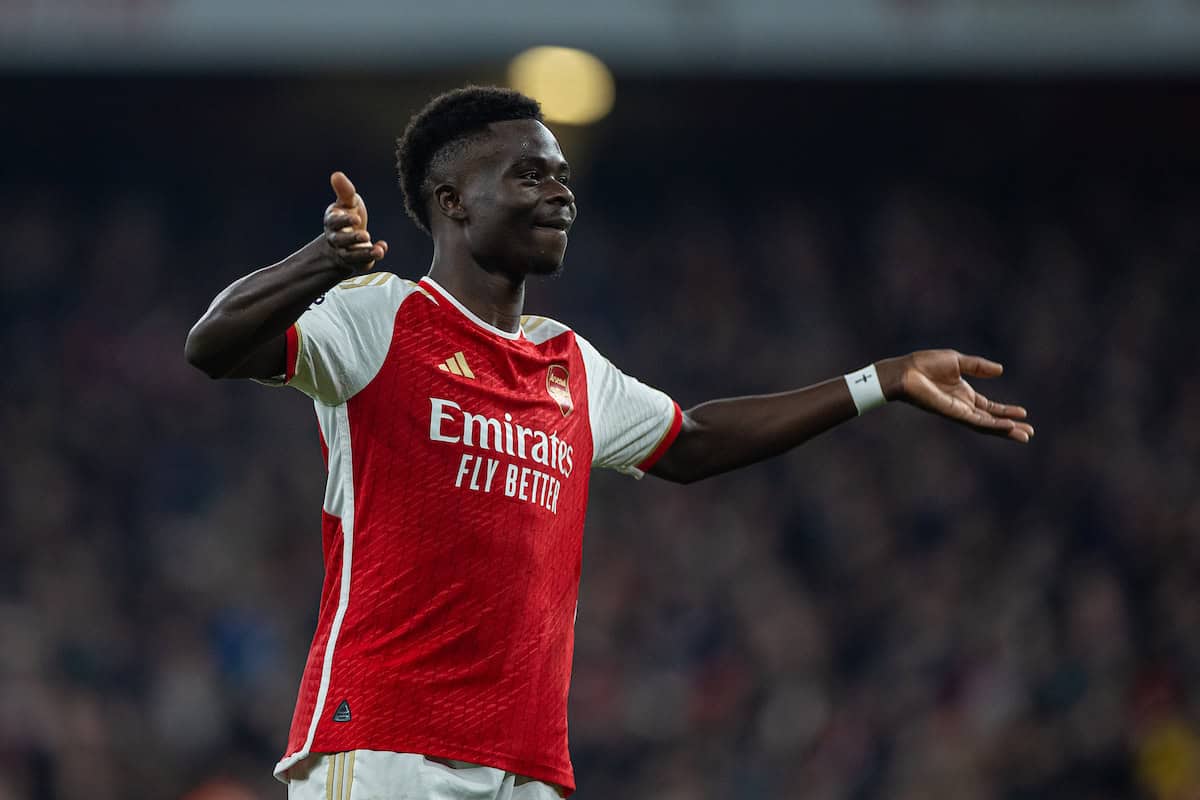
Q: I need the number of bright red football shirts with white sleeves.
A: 1